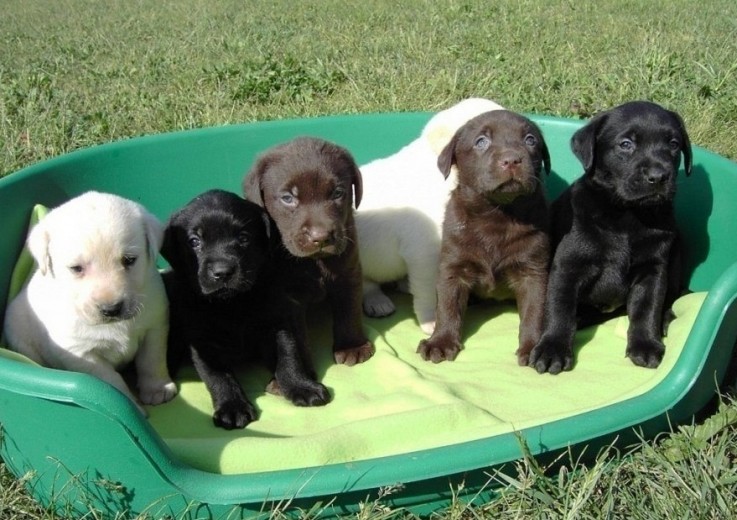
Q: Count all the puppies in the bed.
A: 6